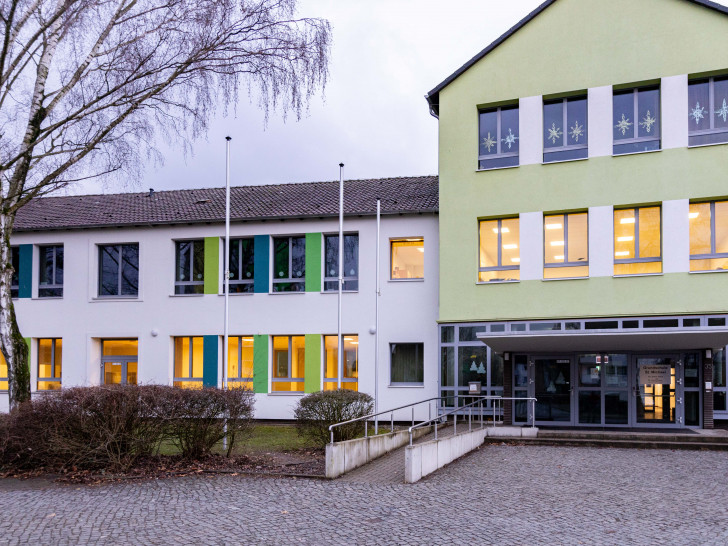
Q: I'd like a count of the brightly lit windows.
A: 12